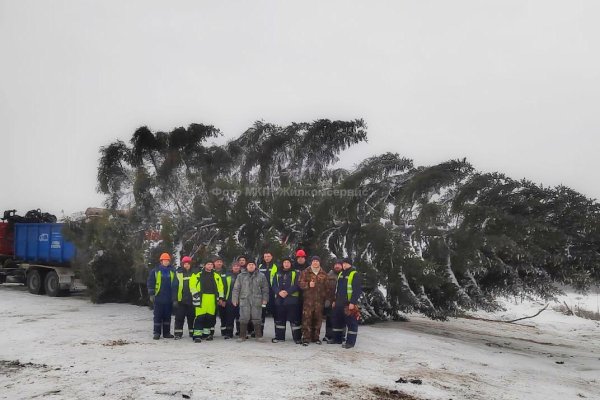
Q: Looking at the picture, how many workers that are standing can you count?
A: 13